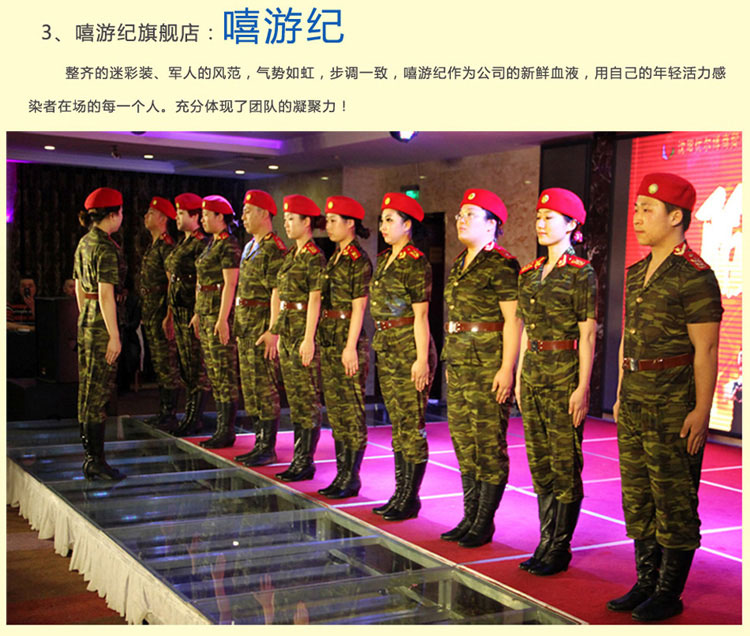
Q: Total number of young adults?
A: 11